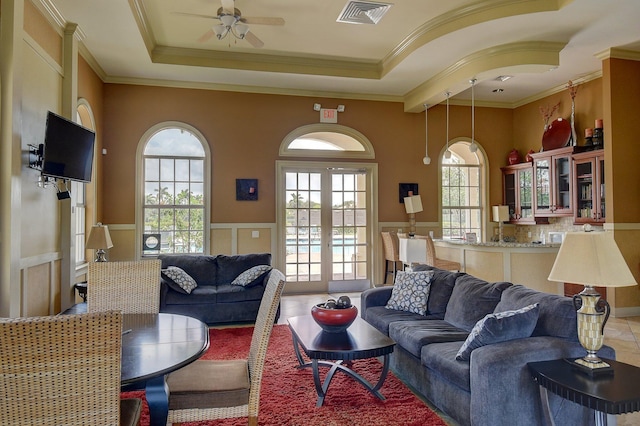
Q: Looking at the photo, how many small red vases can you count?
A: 2